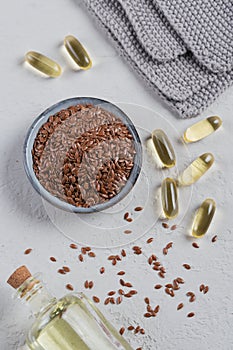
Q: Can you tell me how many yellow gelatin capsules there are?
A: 7